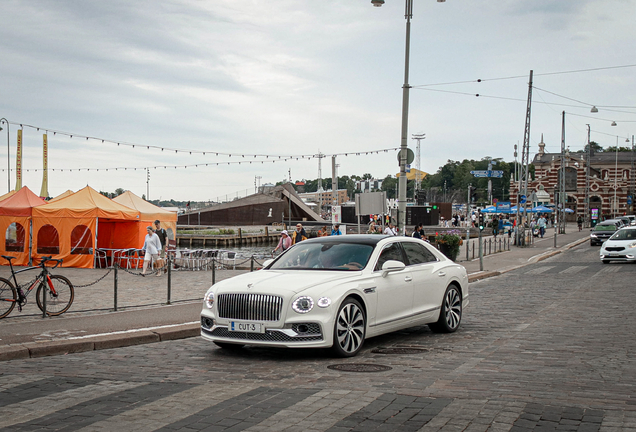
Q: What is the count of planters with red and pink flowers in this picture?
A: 1